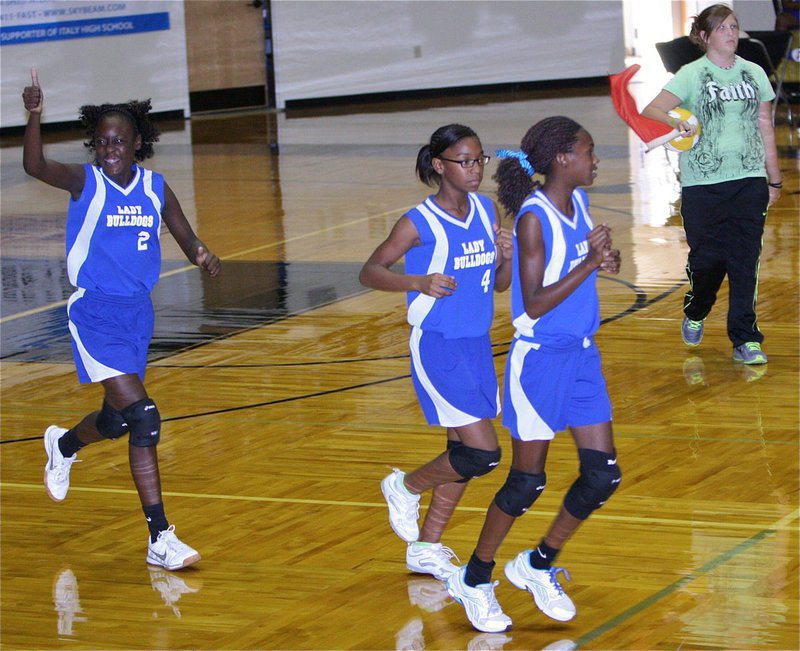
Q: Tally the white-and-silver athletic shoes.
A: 6